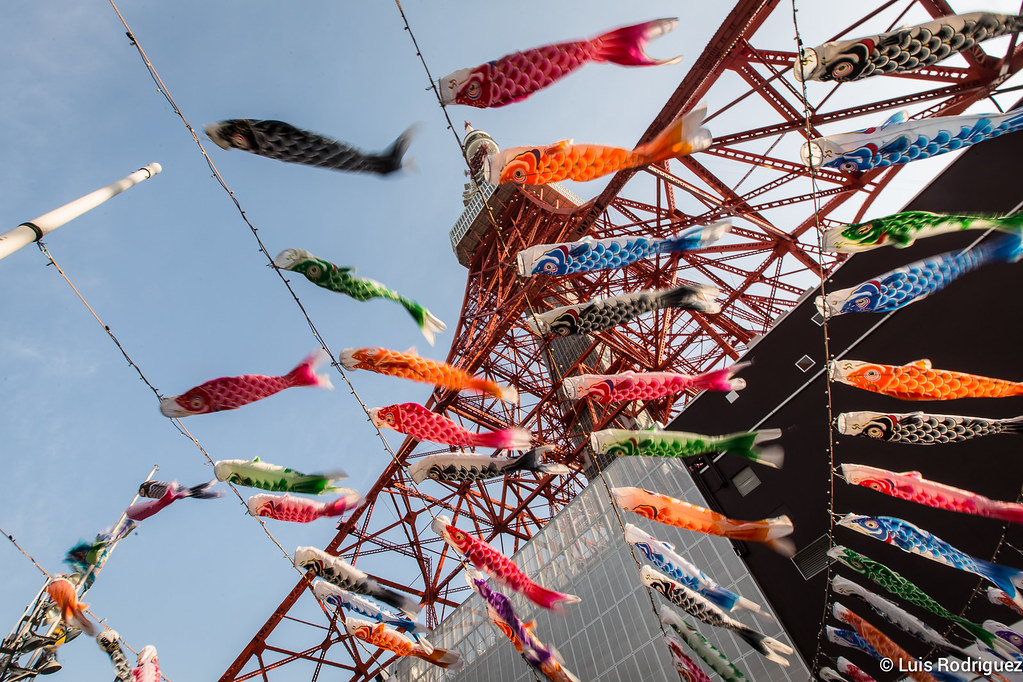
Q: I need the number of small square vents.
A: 3